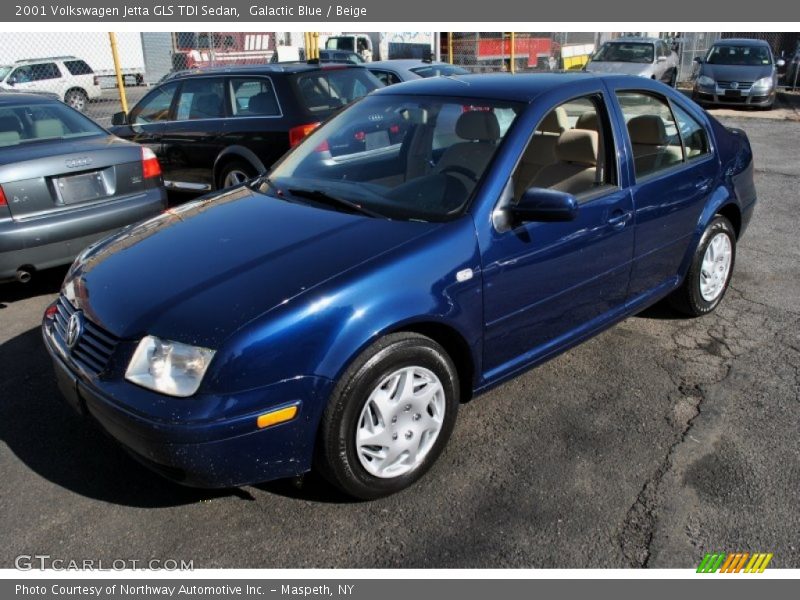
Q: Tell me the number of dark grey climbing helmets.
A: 0